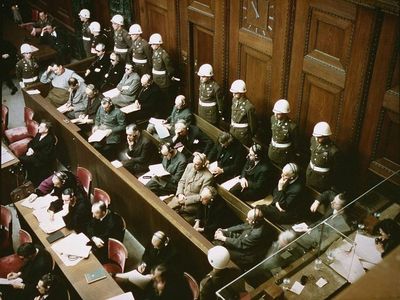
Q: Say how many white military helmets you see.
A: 11